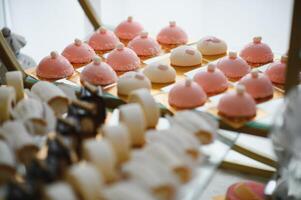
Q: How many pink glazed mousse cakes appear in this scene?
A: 15